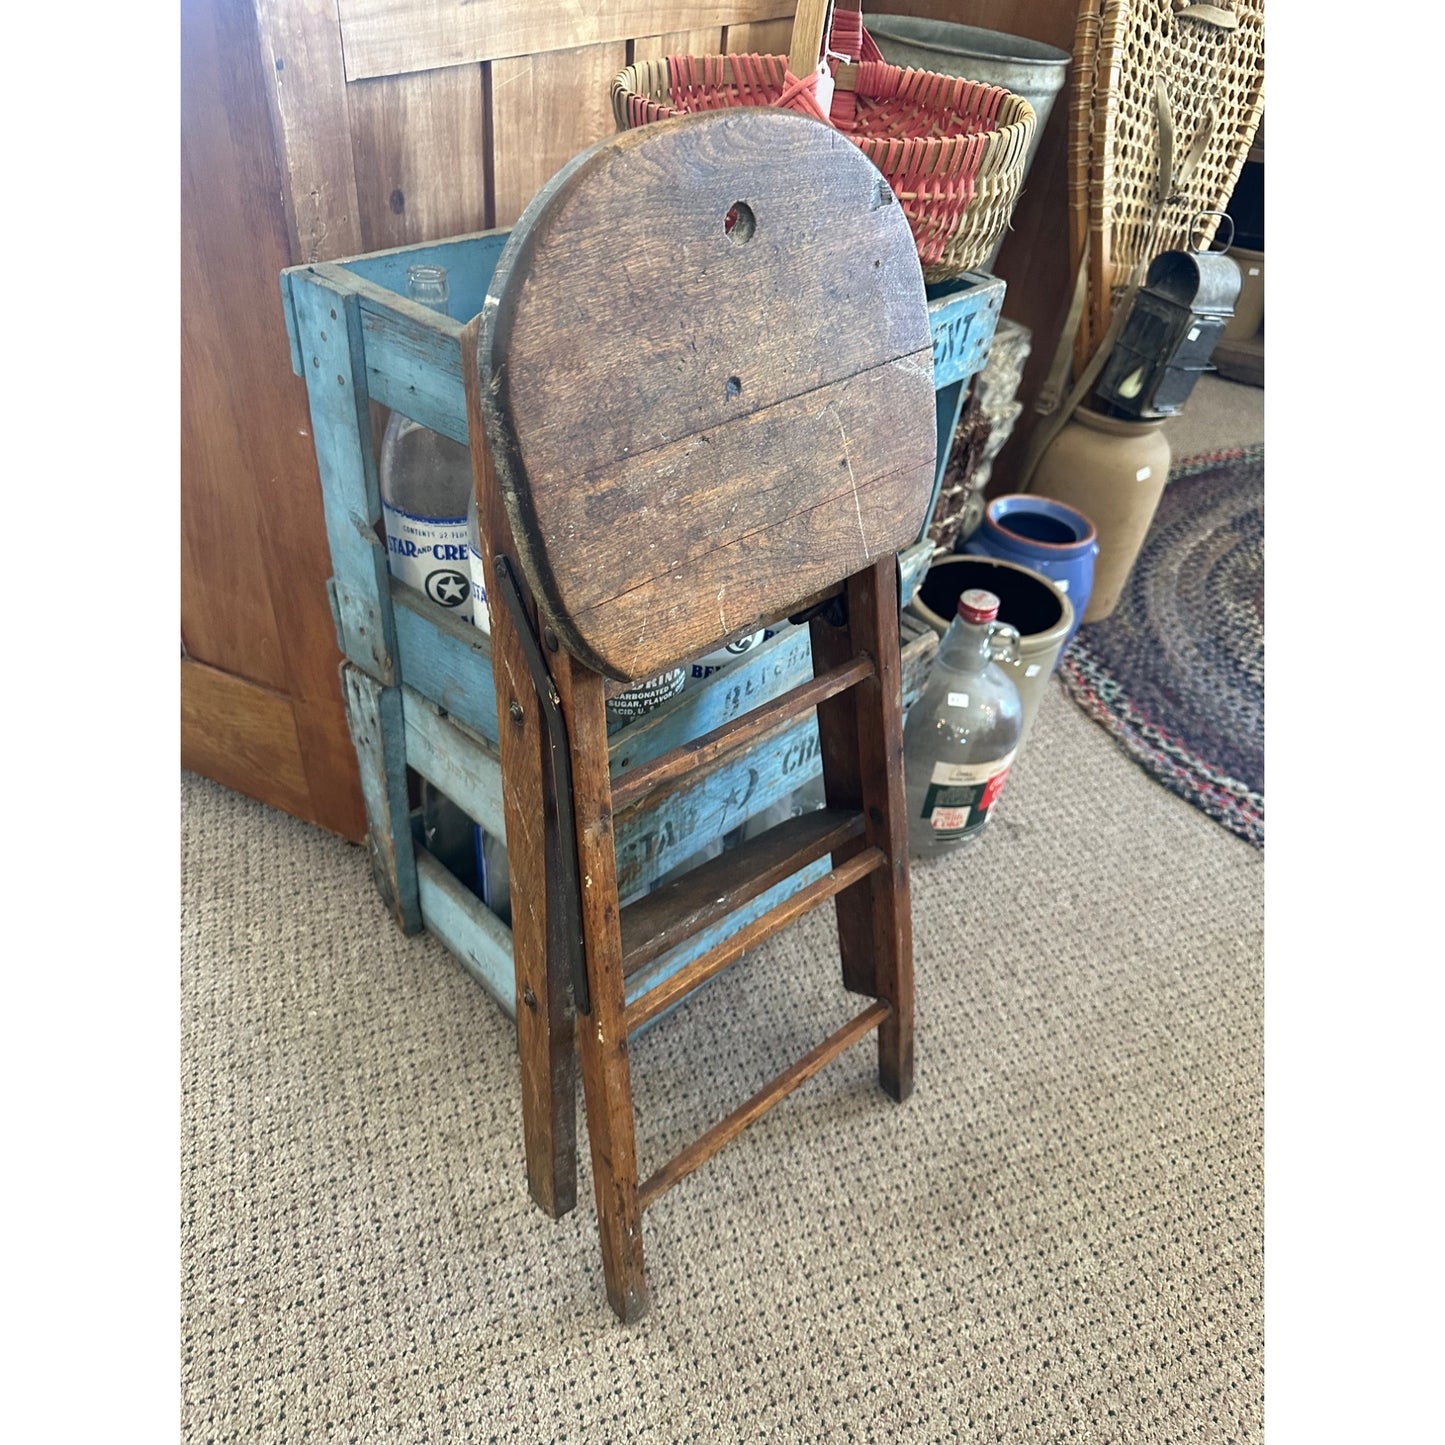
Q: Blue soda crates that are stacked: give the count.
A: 2